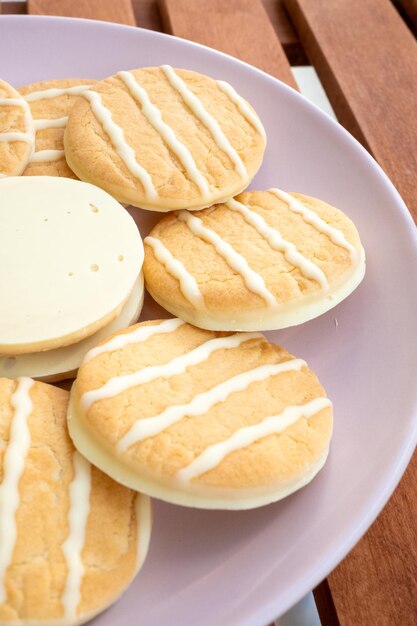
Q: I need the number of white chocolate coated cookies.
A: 8